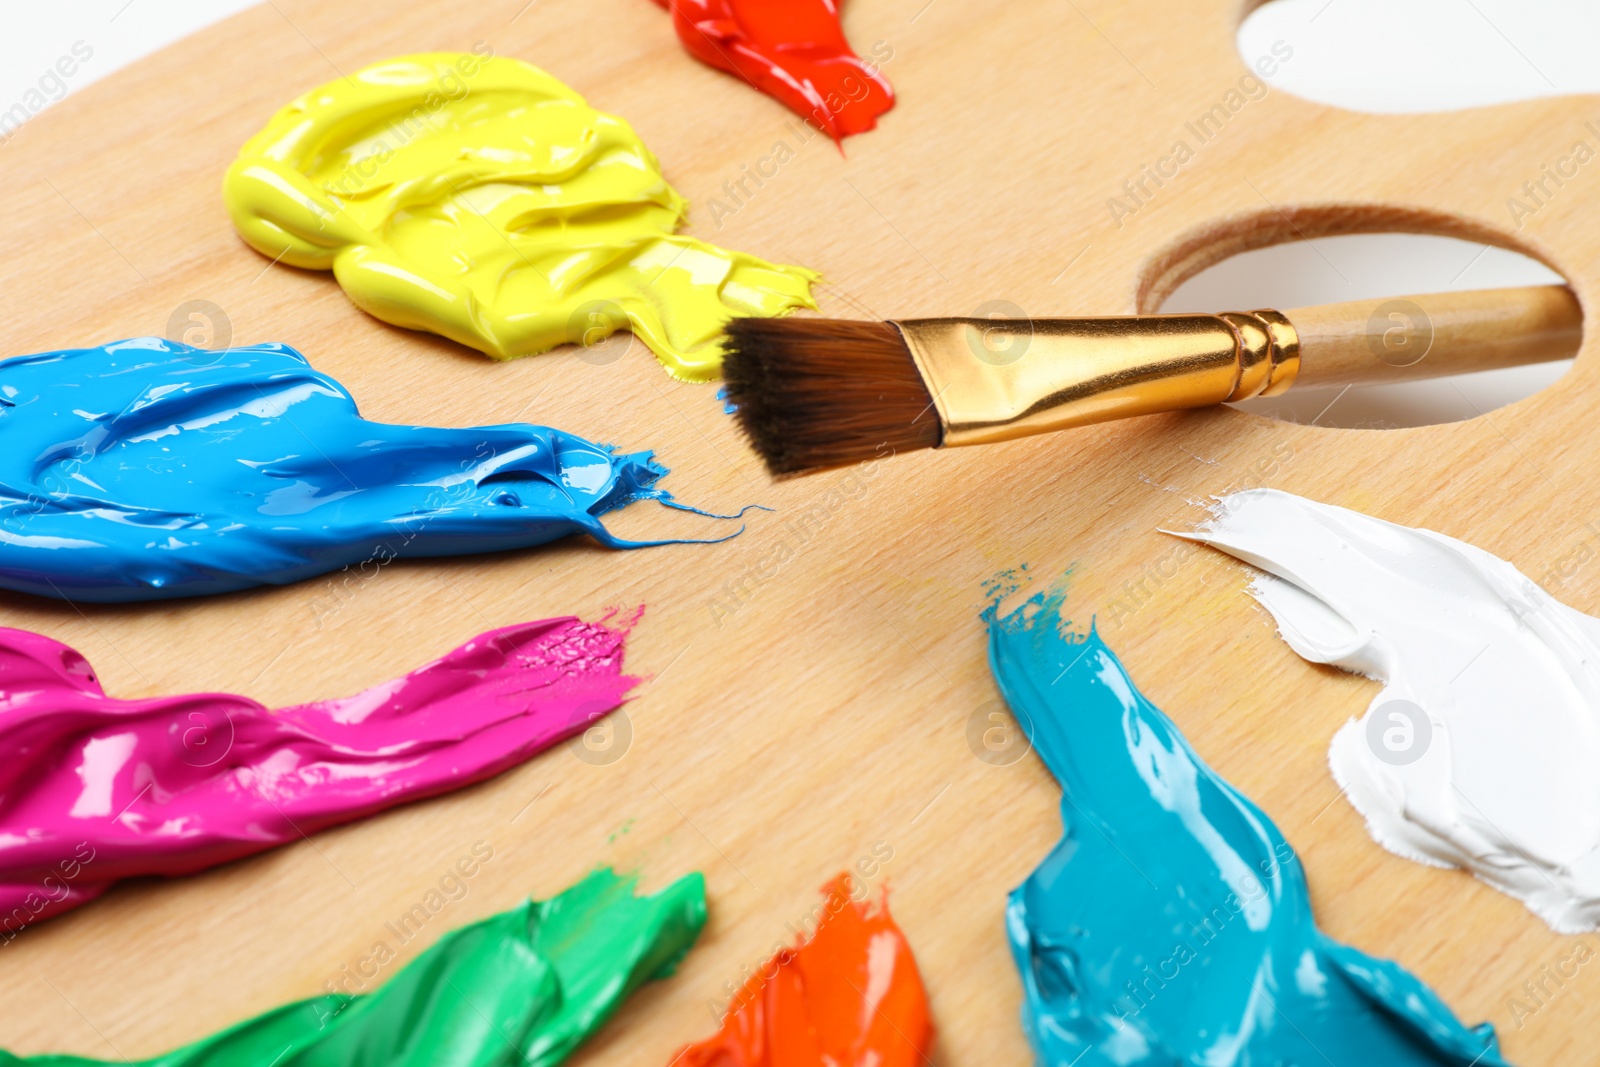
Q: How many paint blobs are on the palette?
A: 8